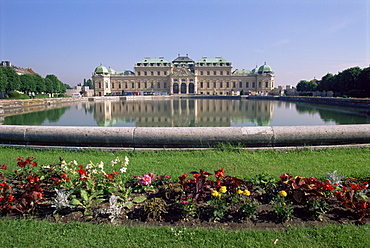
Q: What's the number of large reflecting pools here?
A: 1